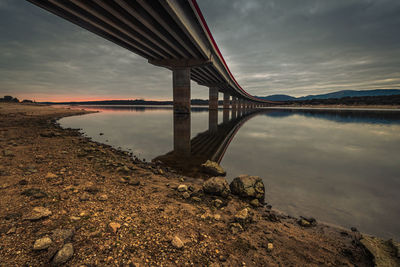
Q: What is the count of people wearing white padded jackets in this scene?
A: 0